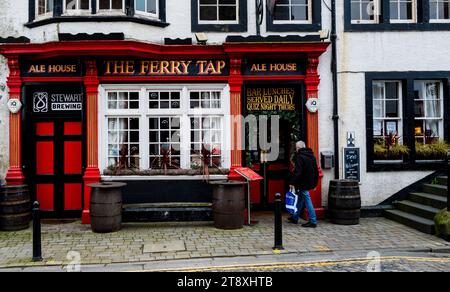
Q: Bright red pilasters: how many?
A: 4